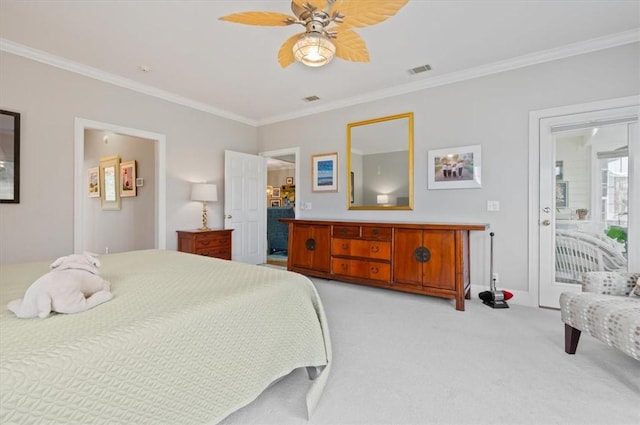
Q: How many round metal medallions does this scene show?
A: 2